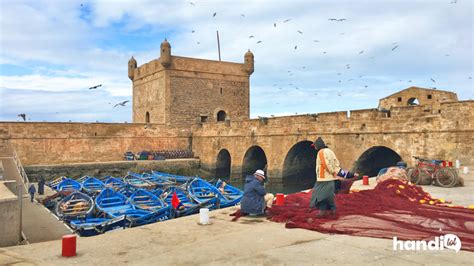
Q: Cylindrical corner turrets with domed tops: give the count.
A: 3